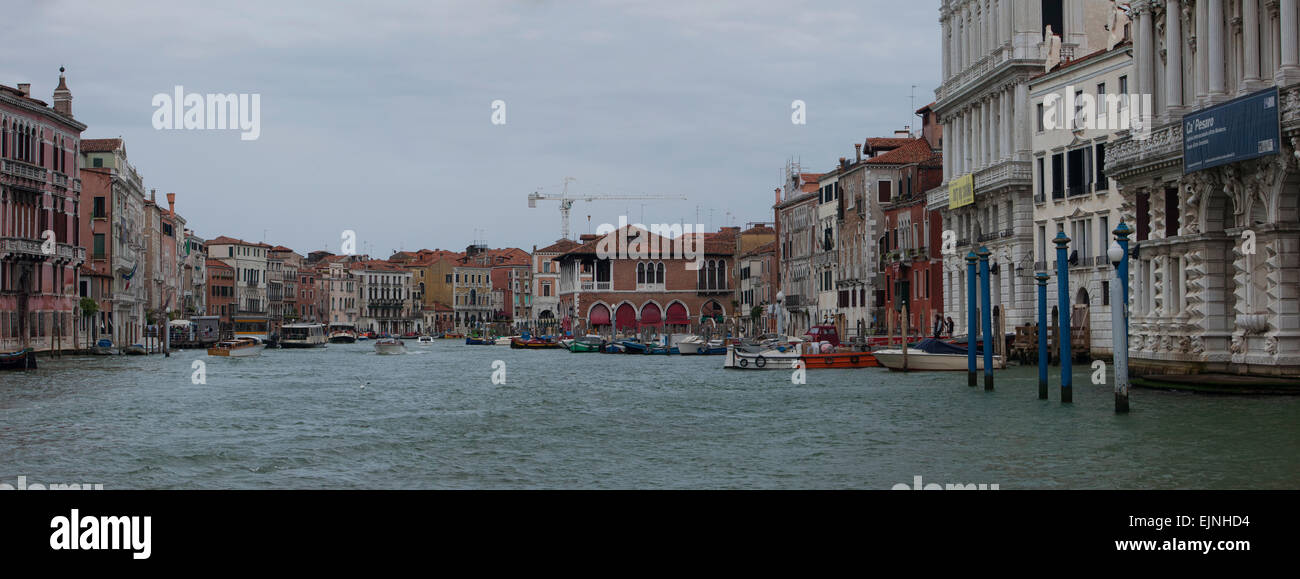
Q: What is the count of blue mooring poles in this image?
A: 5